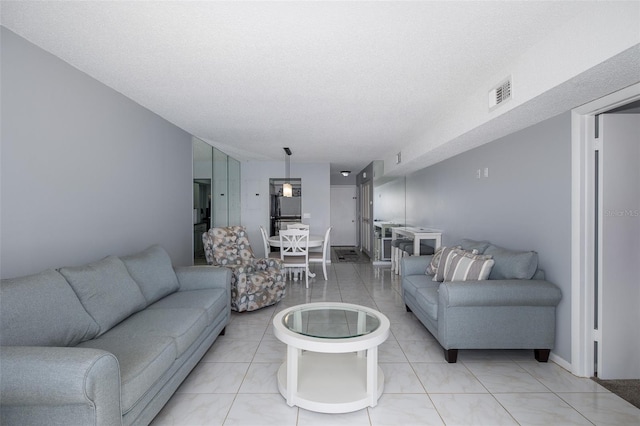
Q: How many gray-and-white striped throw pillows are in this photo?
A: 2